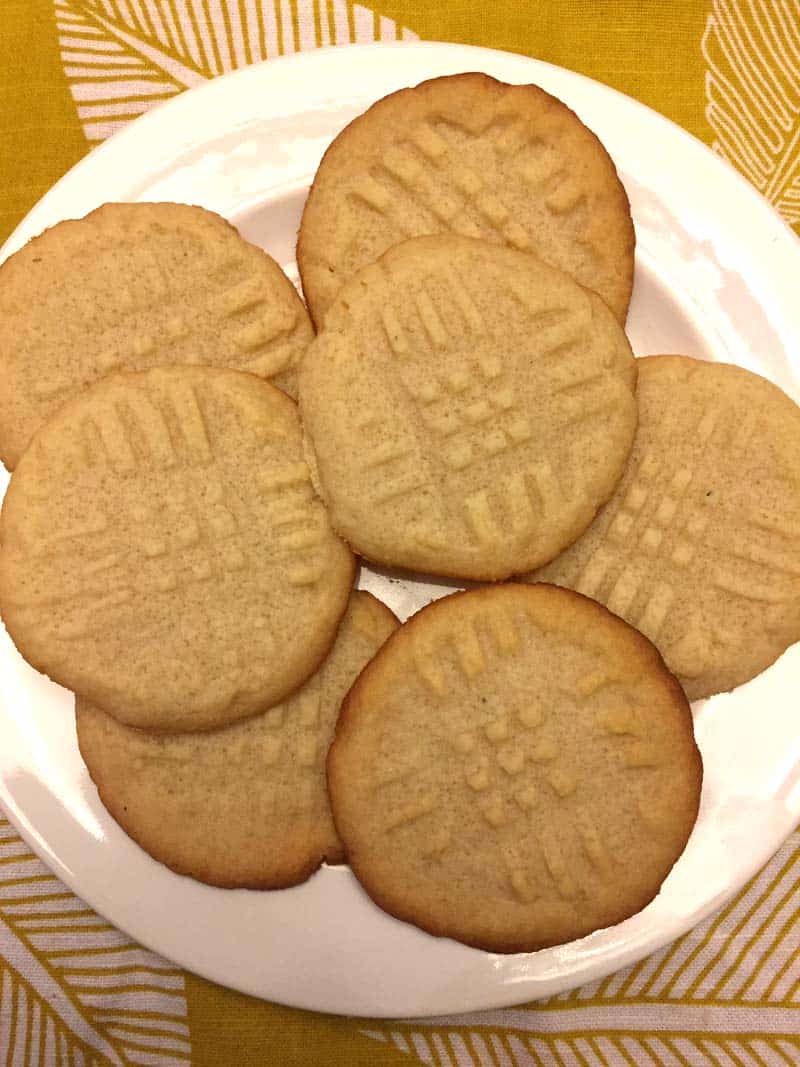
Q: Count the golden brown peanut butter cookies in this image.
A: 7